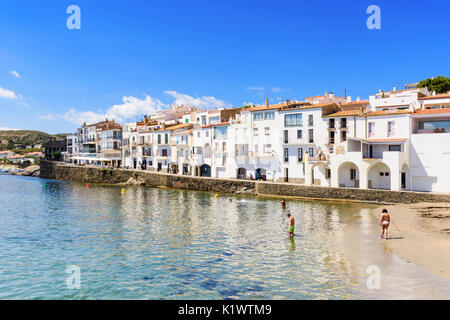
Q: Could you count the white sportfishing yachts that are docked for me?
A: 0